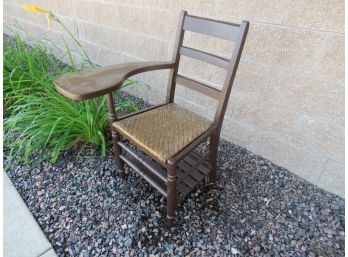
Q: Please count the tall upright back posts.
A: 2